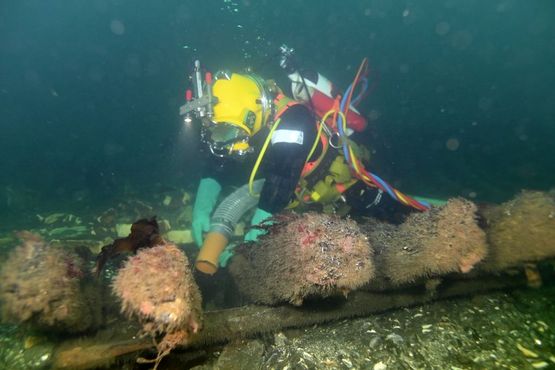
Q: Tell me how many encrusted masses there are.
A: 5